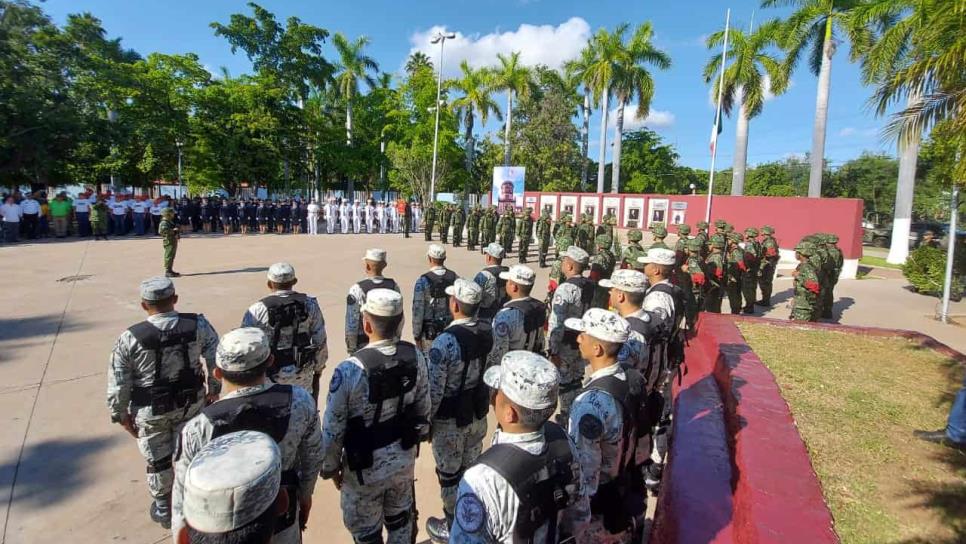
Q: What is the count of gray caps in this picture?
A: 15